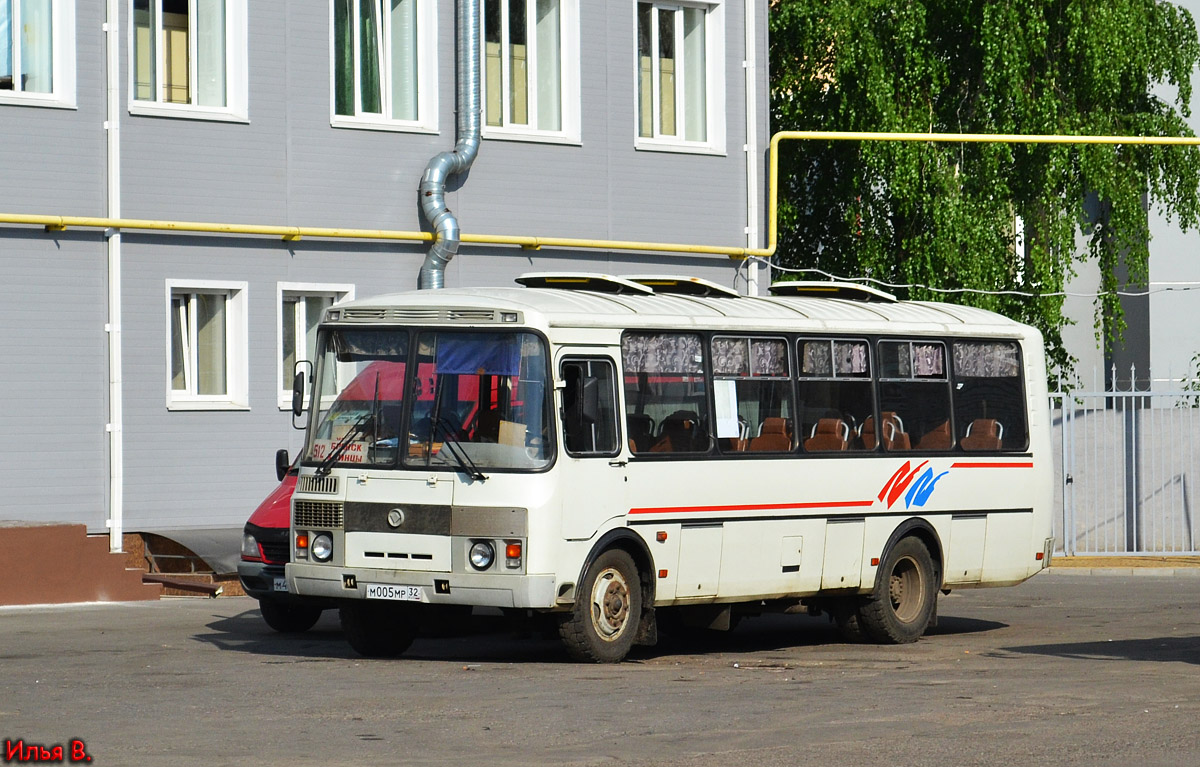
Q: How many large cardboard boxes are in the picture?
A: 0